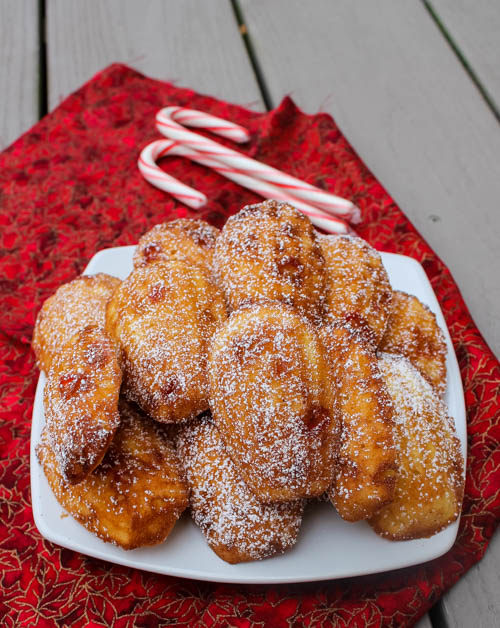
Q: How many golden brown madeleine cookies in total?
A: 12